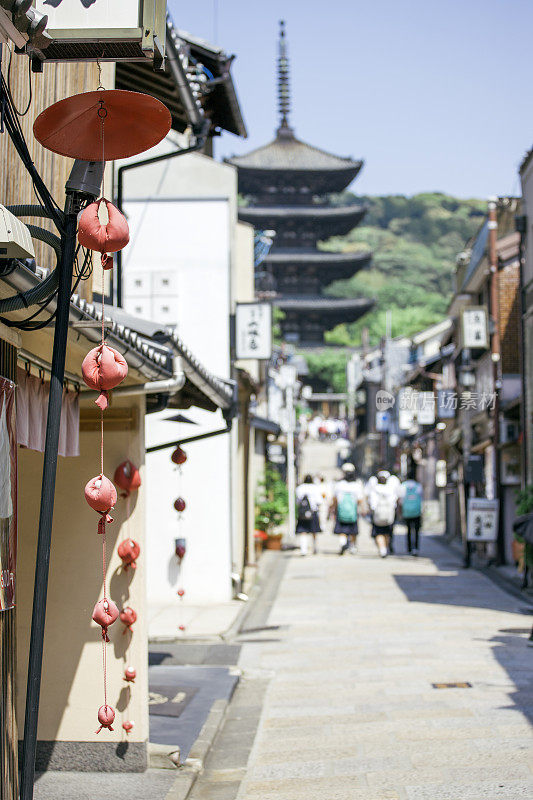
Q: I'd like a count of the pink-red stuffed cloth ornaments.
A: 15